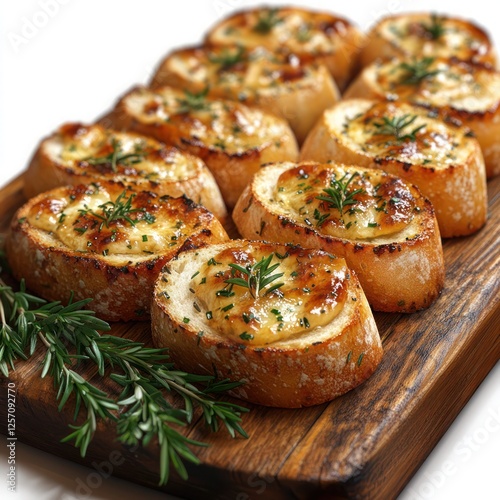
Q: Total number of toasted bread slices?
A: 10